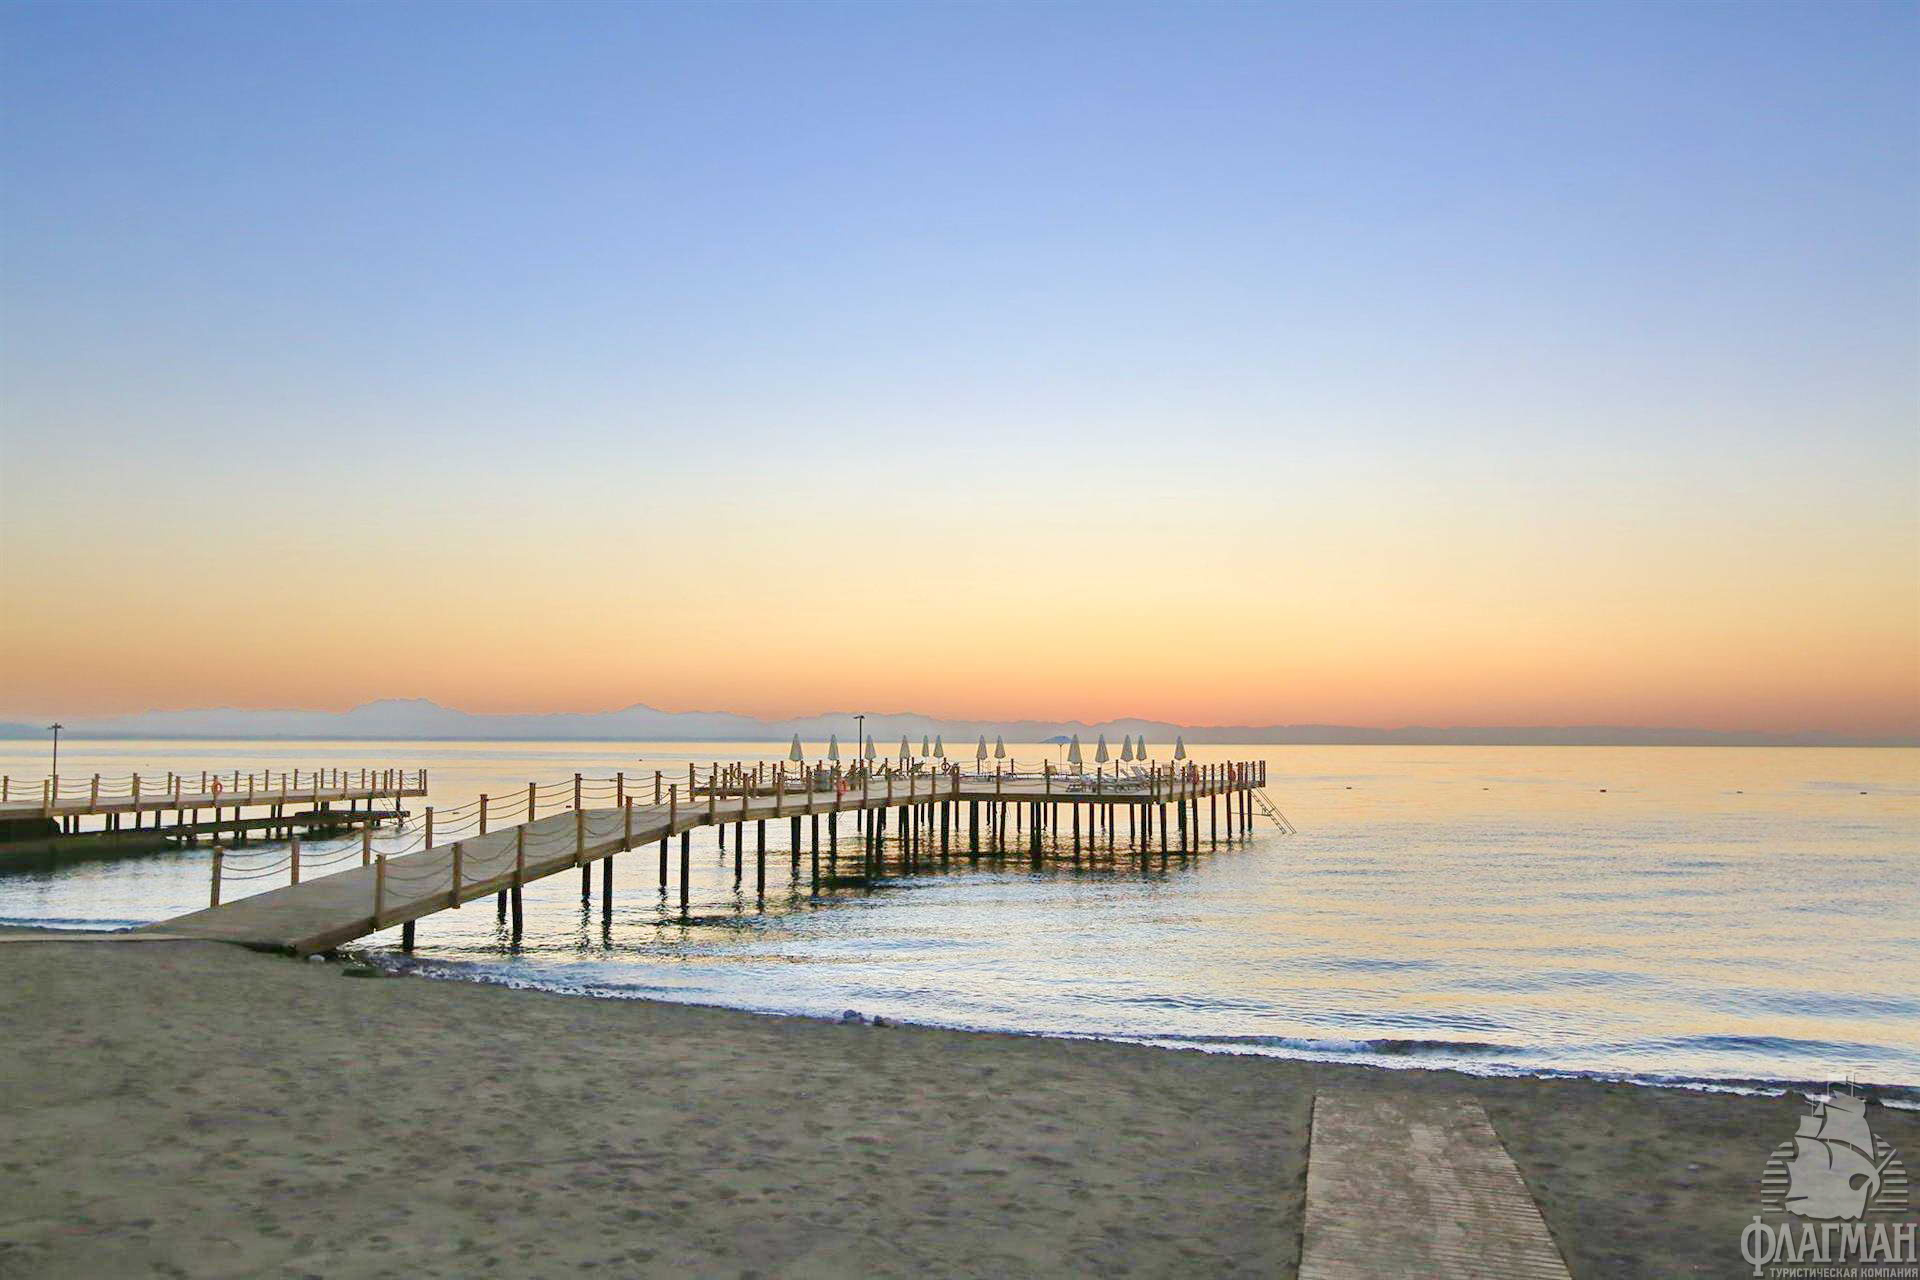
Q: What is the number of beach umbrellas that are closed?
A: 13